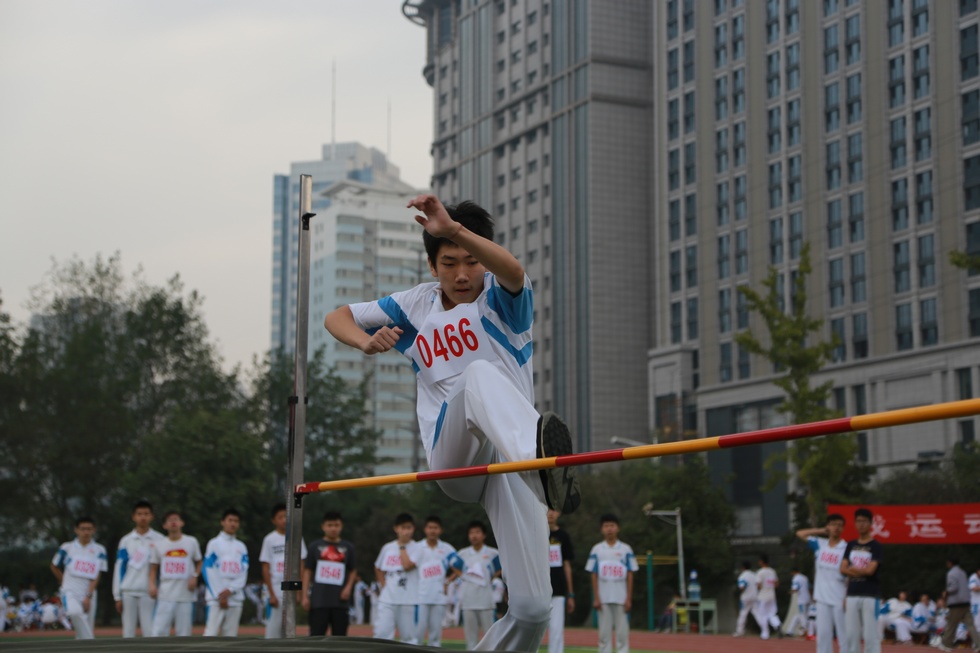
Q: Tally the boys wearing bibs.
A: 14